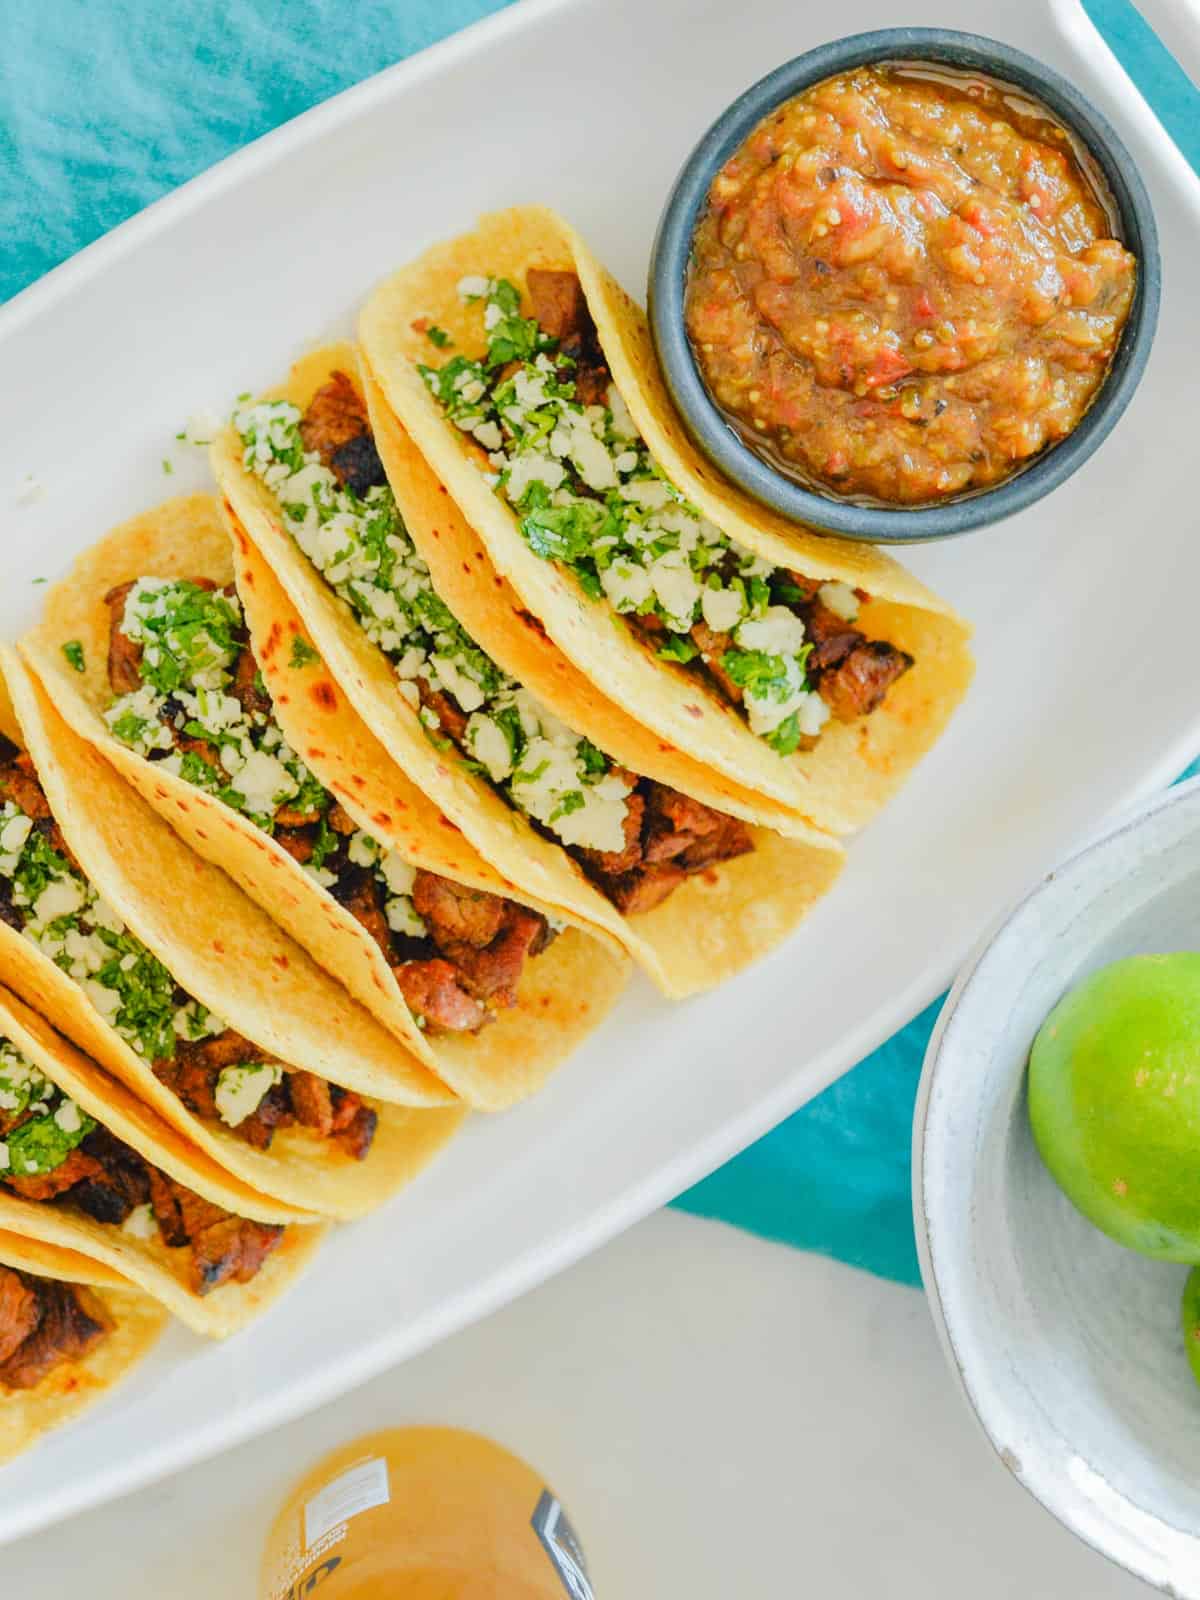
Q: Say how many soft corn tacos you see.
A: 6